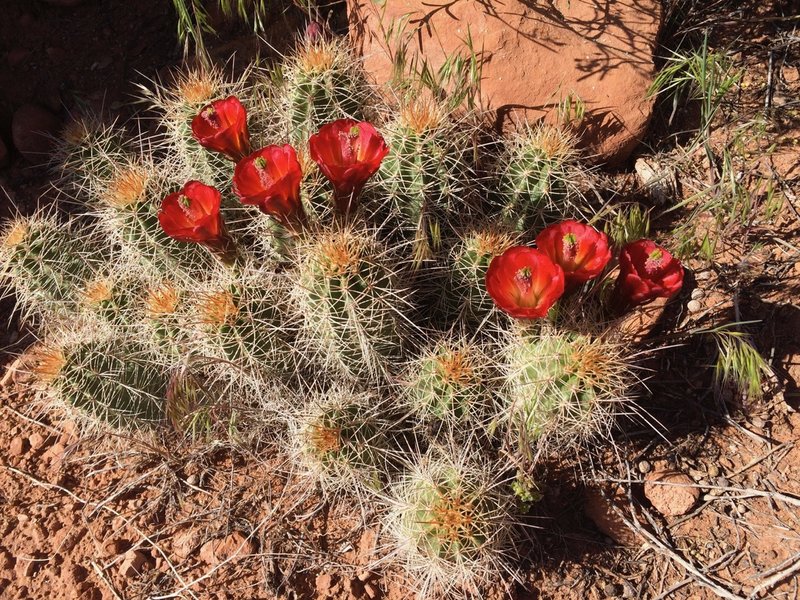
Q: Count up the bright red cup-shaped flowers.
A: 7